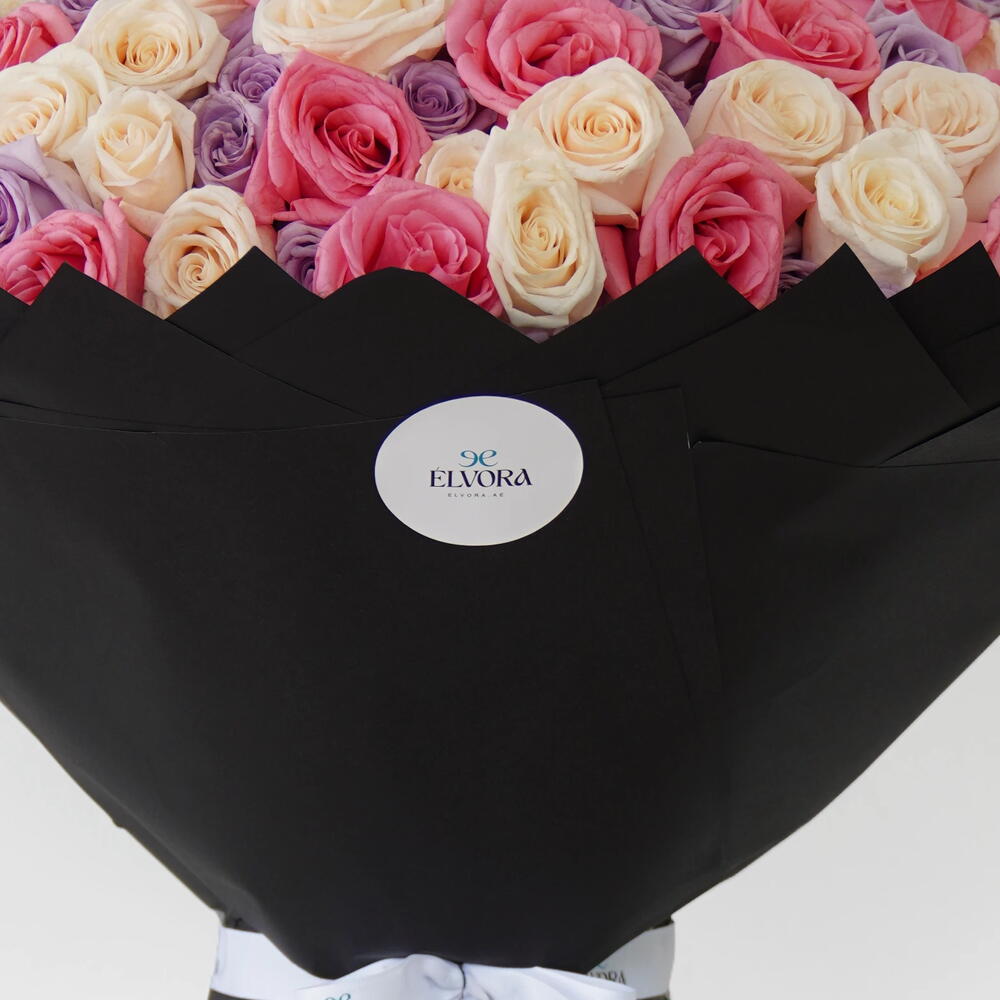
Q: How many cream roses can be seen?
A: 11